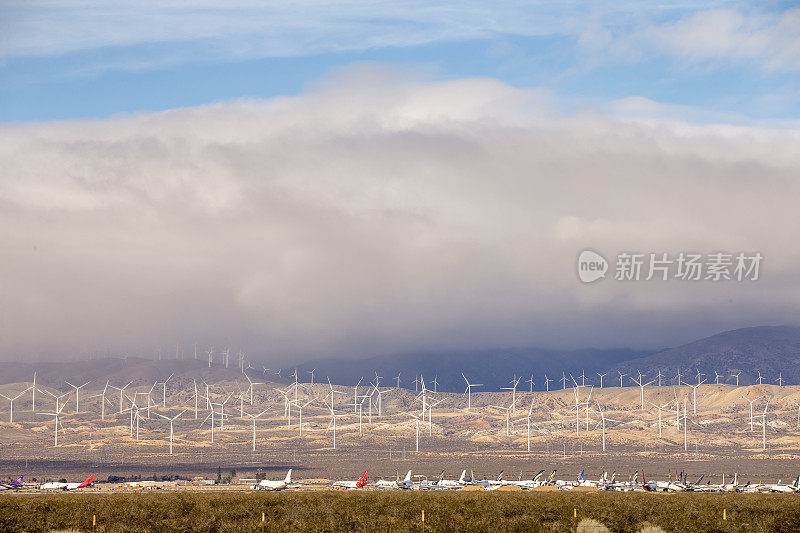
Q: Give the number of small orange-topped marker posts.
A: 5